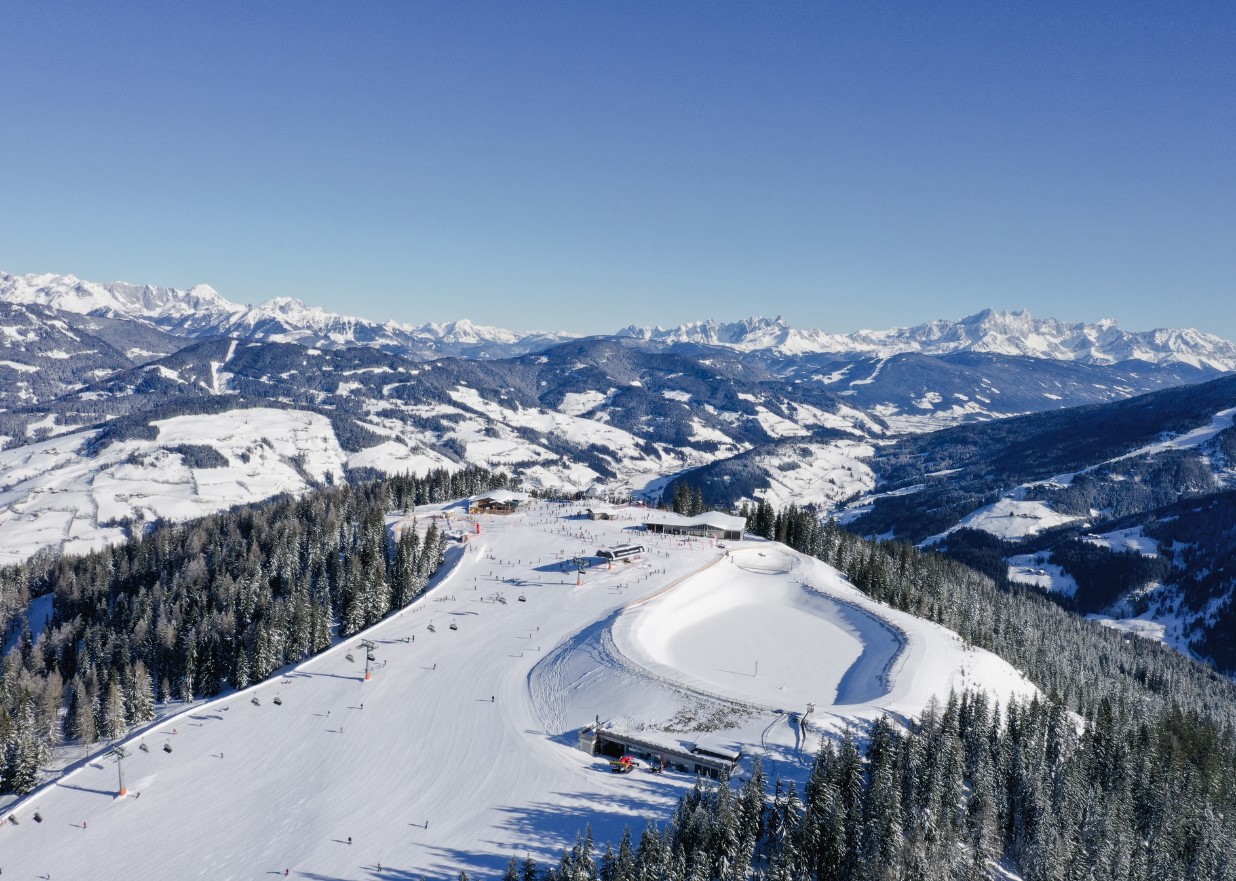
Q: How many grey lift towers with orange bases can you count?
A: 3